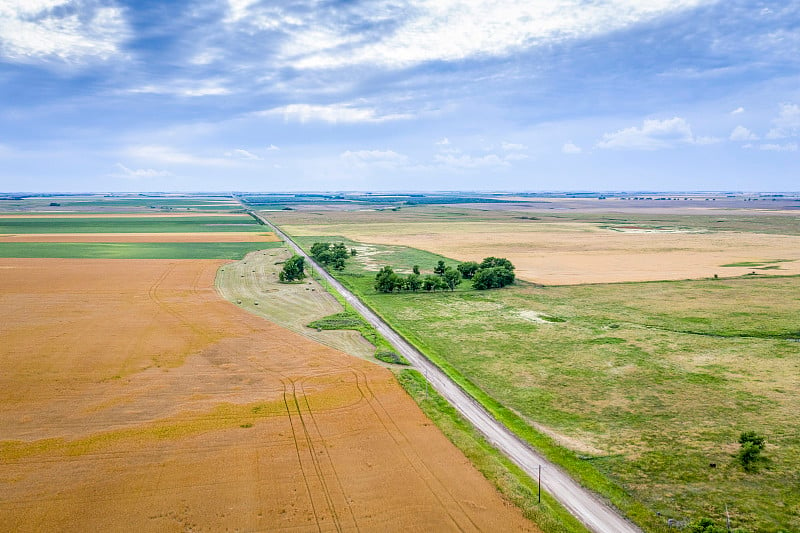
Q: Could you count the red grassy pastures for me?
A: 0